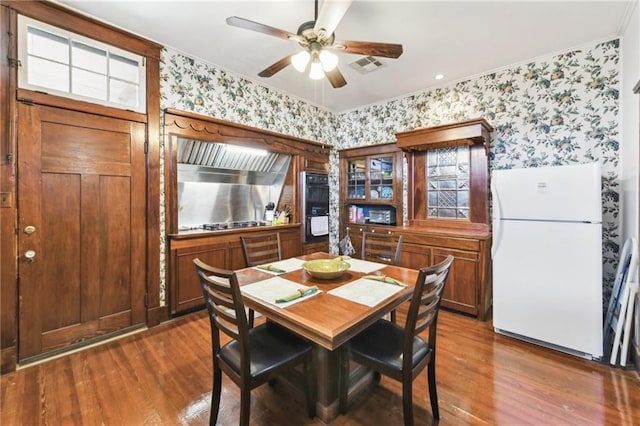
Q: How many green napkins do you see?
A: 4